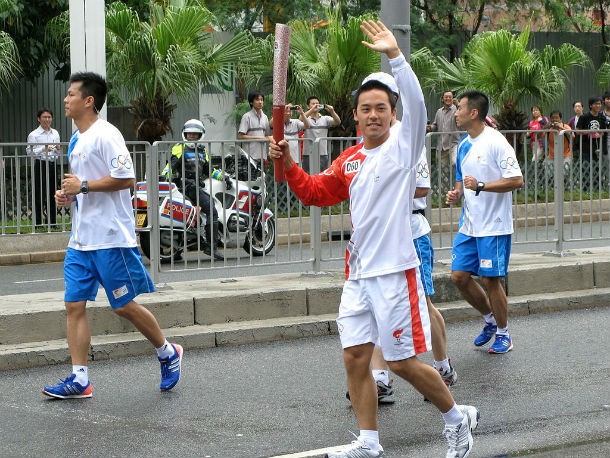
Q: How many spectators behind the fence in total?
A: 10